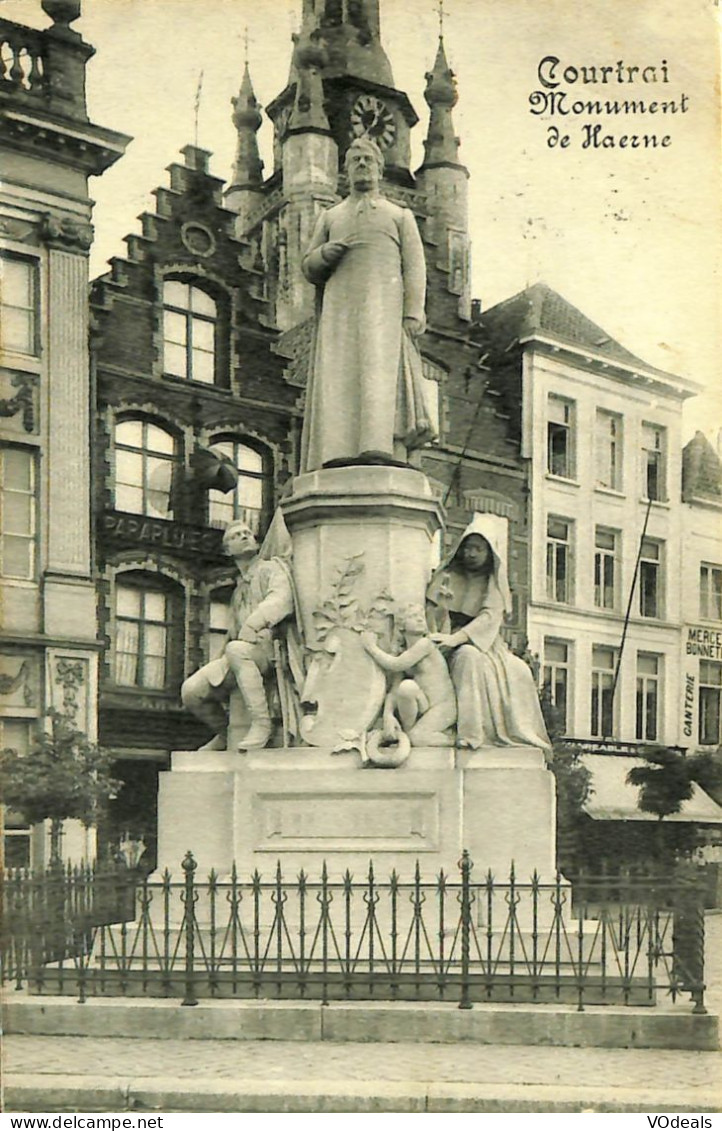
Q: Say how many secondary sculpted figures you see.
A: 3